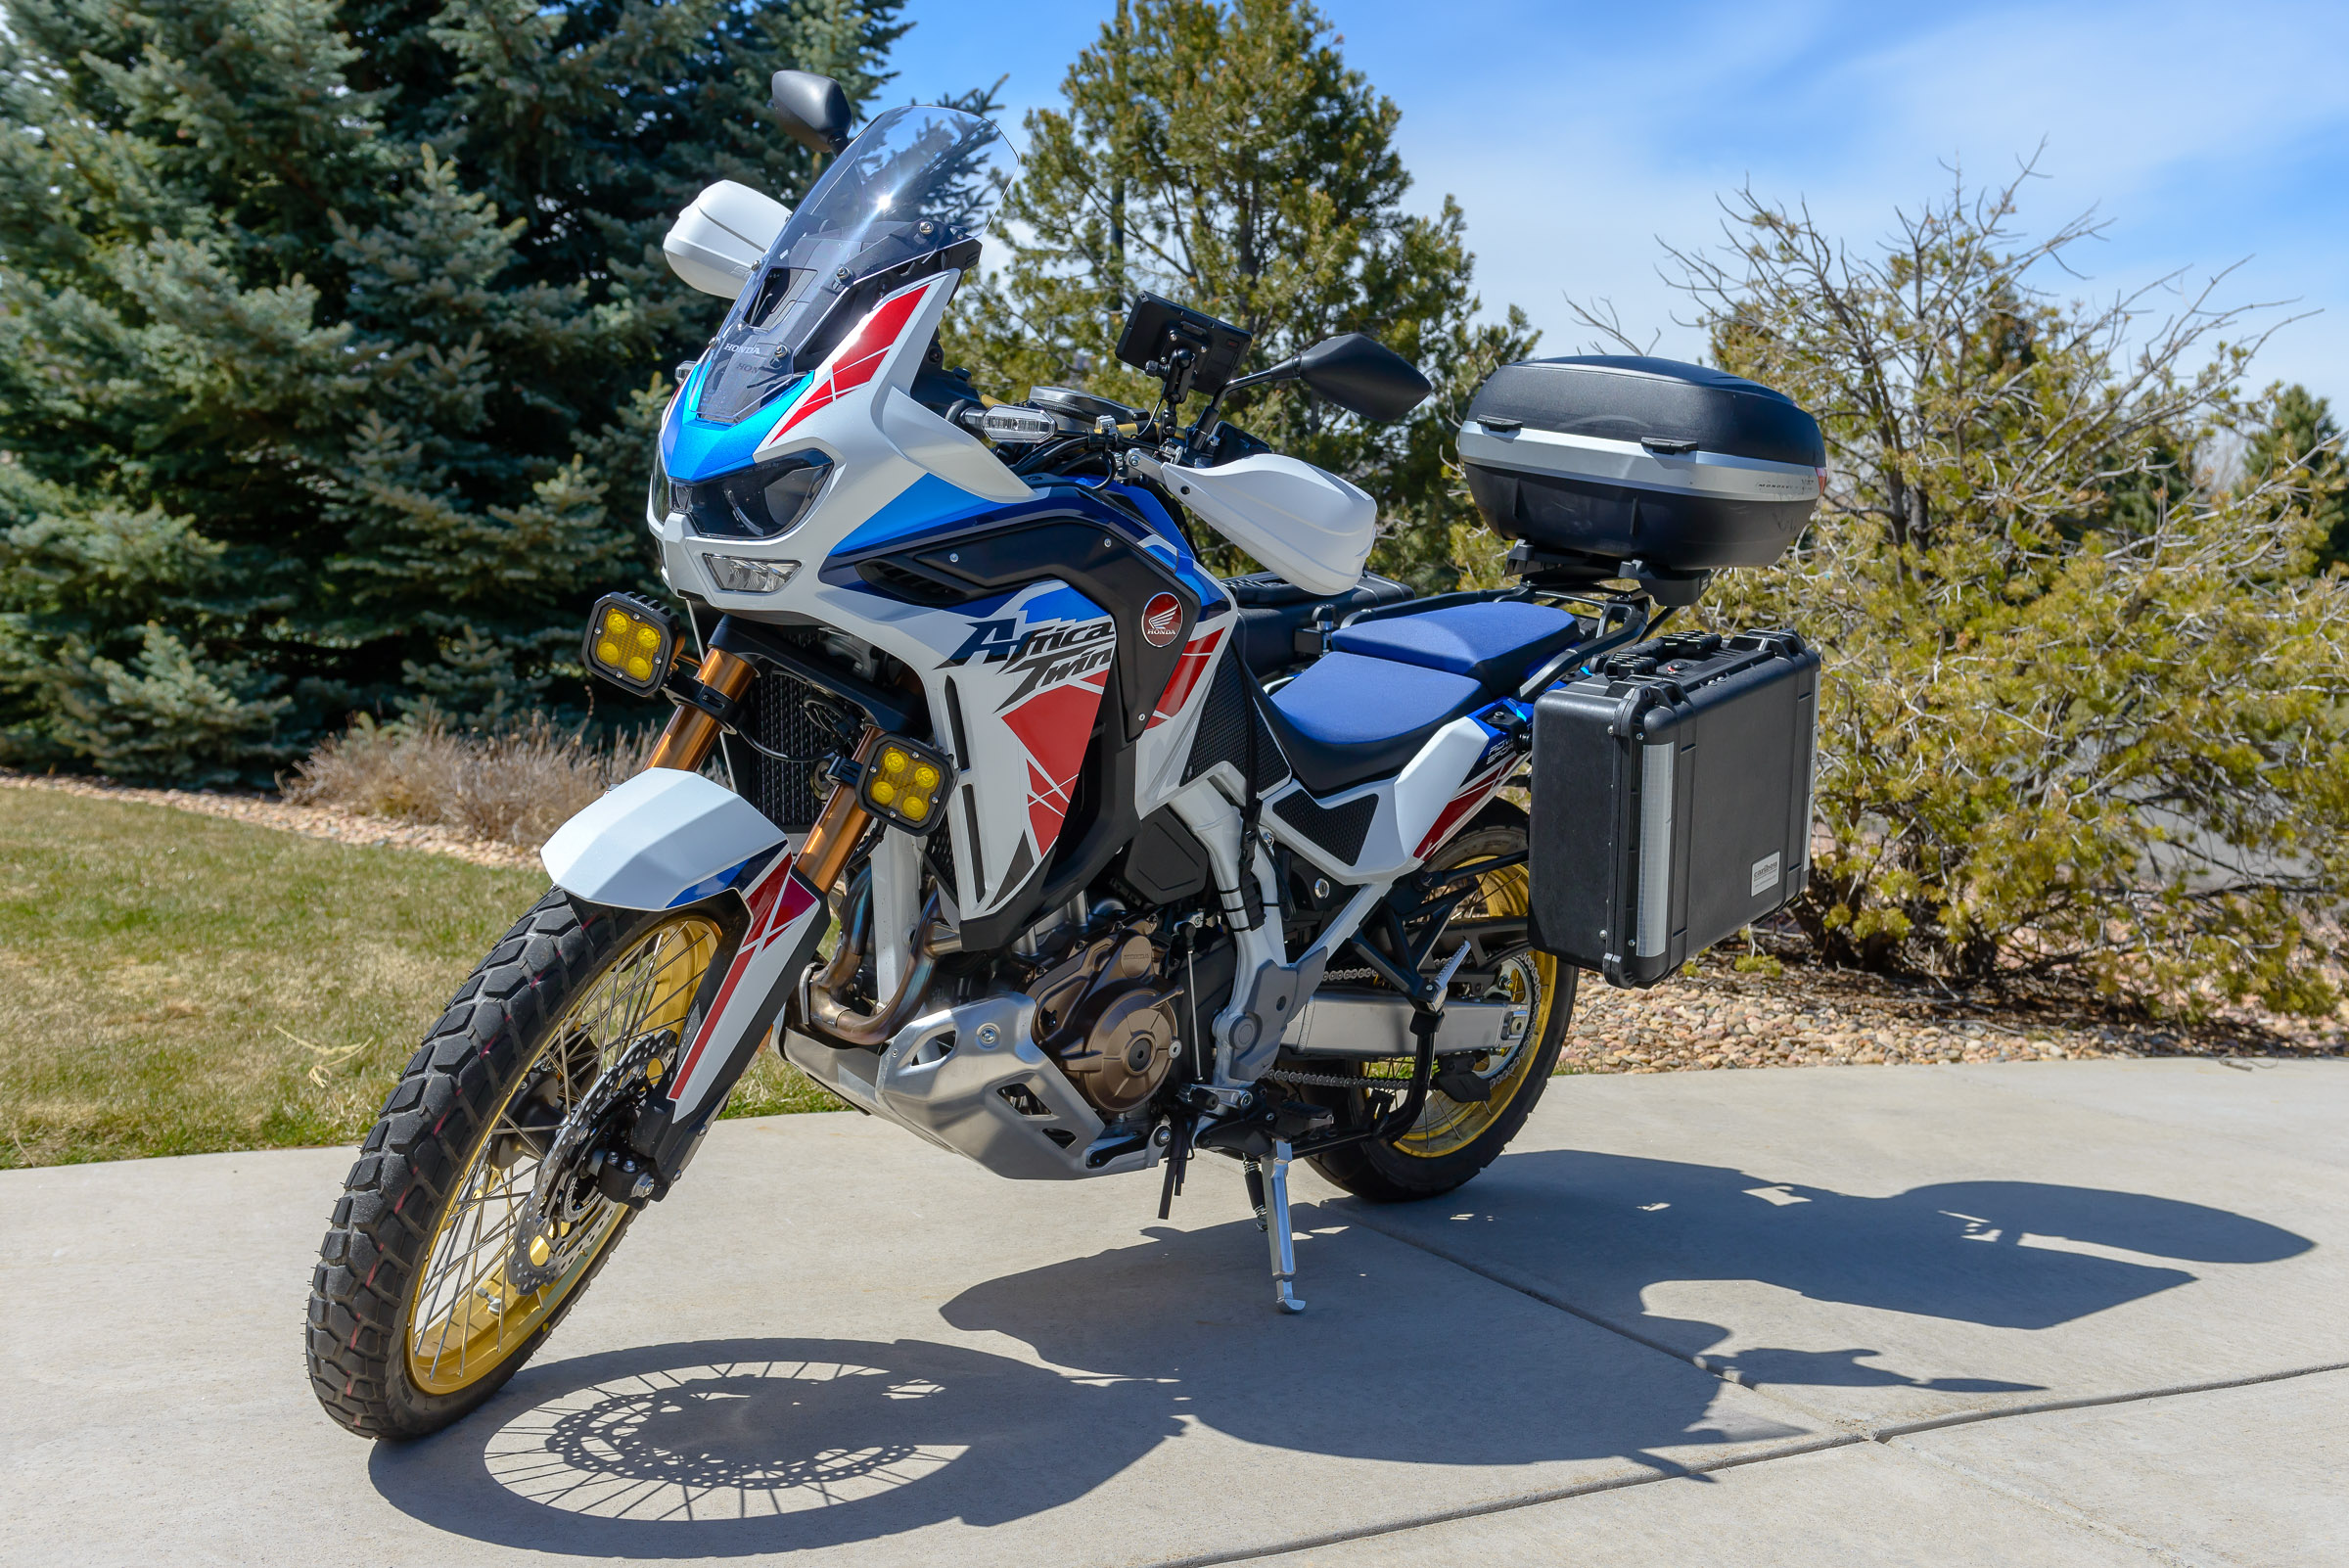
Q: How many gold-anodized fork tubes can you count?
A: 2